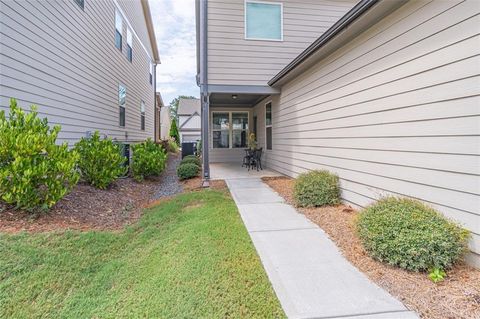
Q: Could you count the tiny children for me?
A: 0